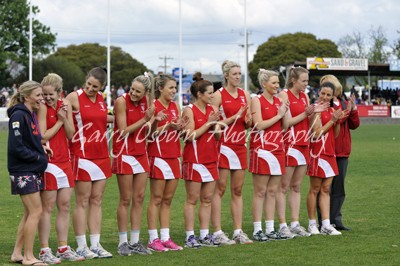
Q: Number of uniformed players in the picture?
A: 9